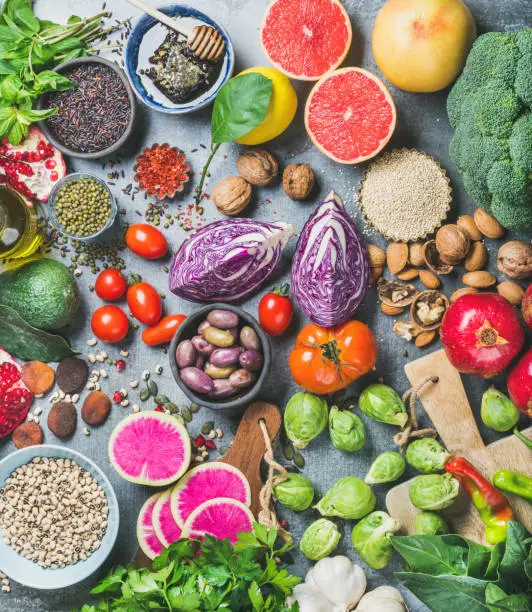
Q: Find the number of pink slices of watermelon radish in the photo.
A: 5